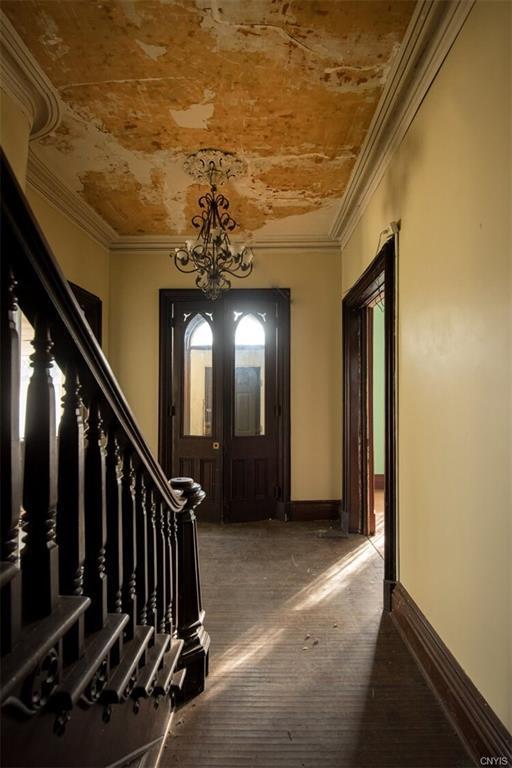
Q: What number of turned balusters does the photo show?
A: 11